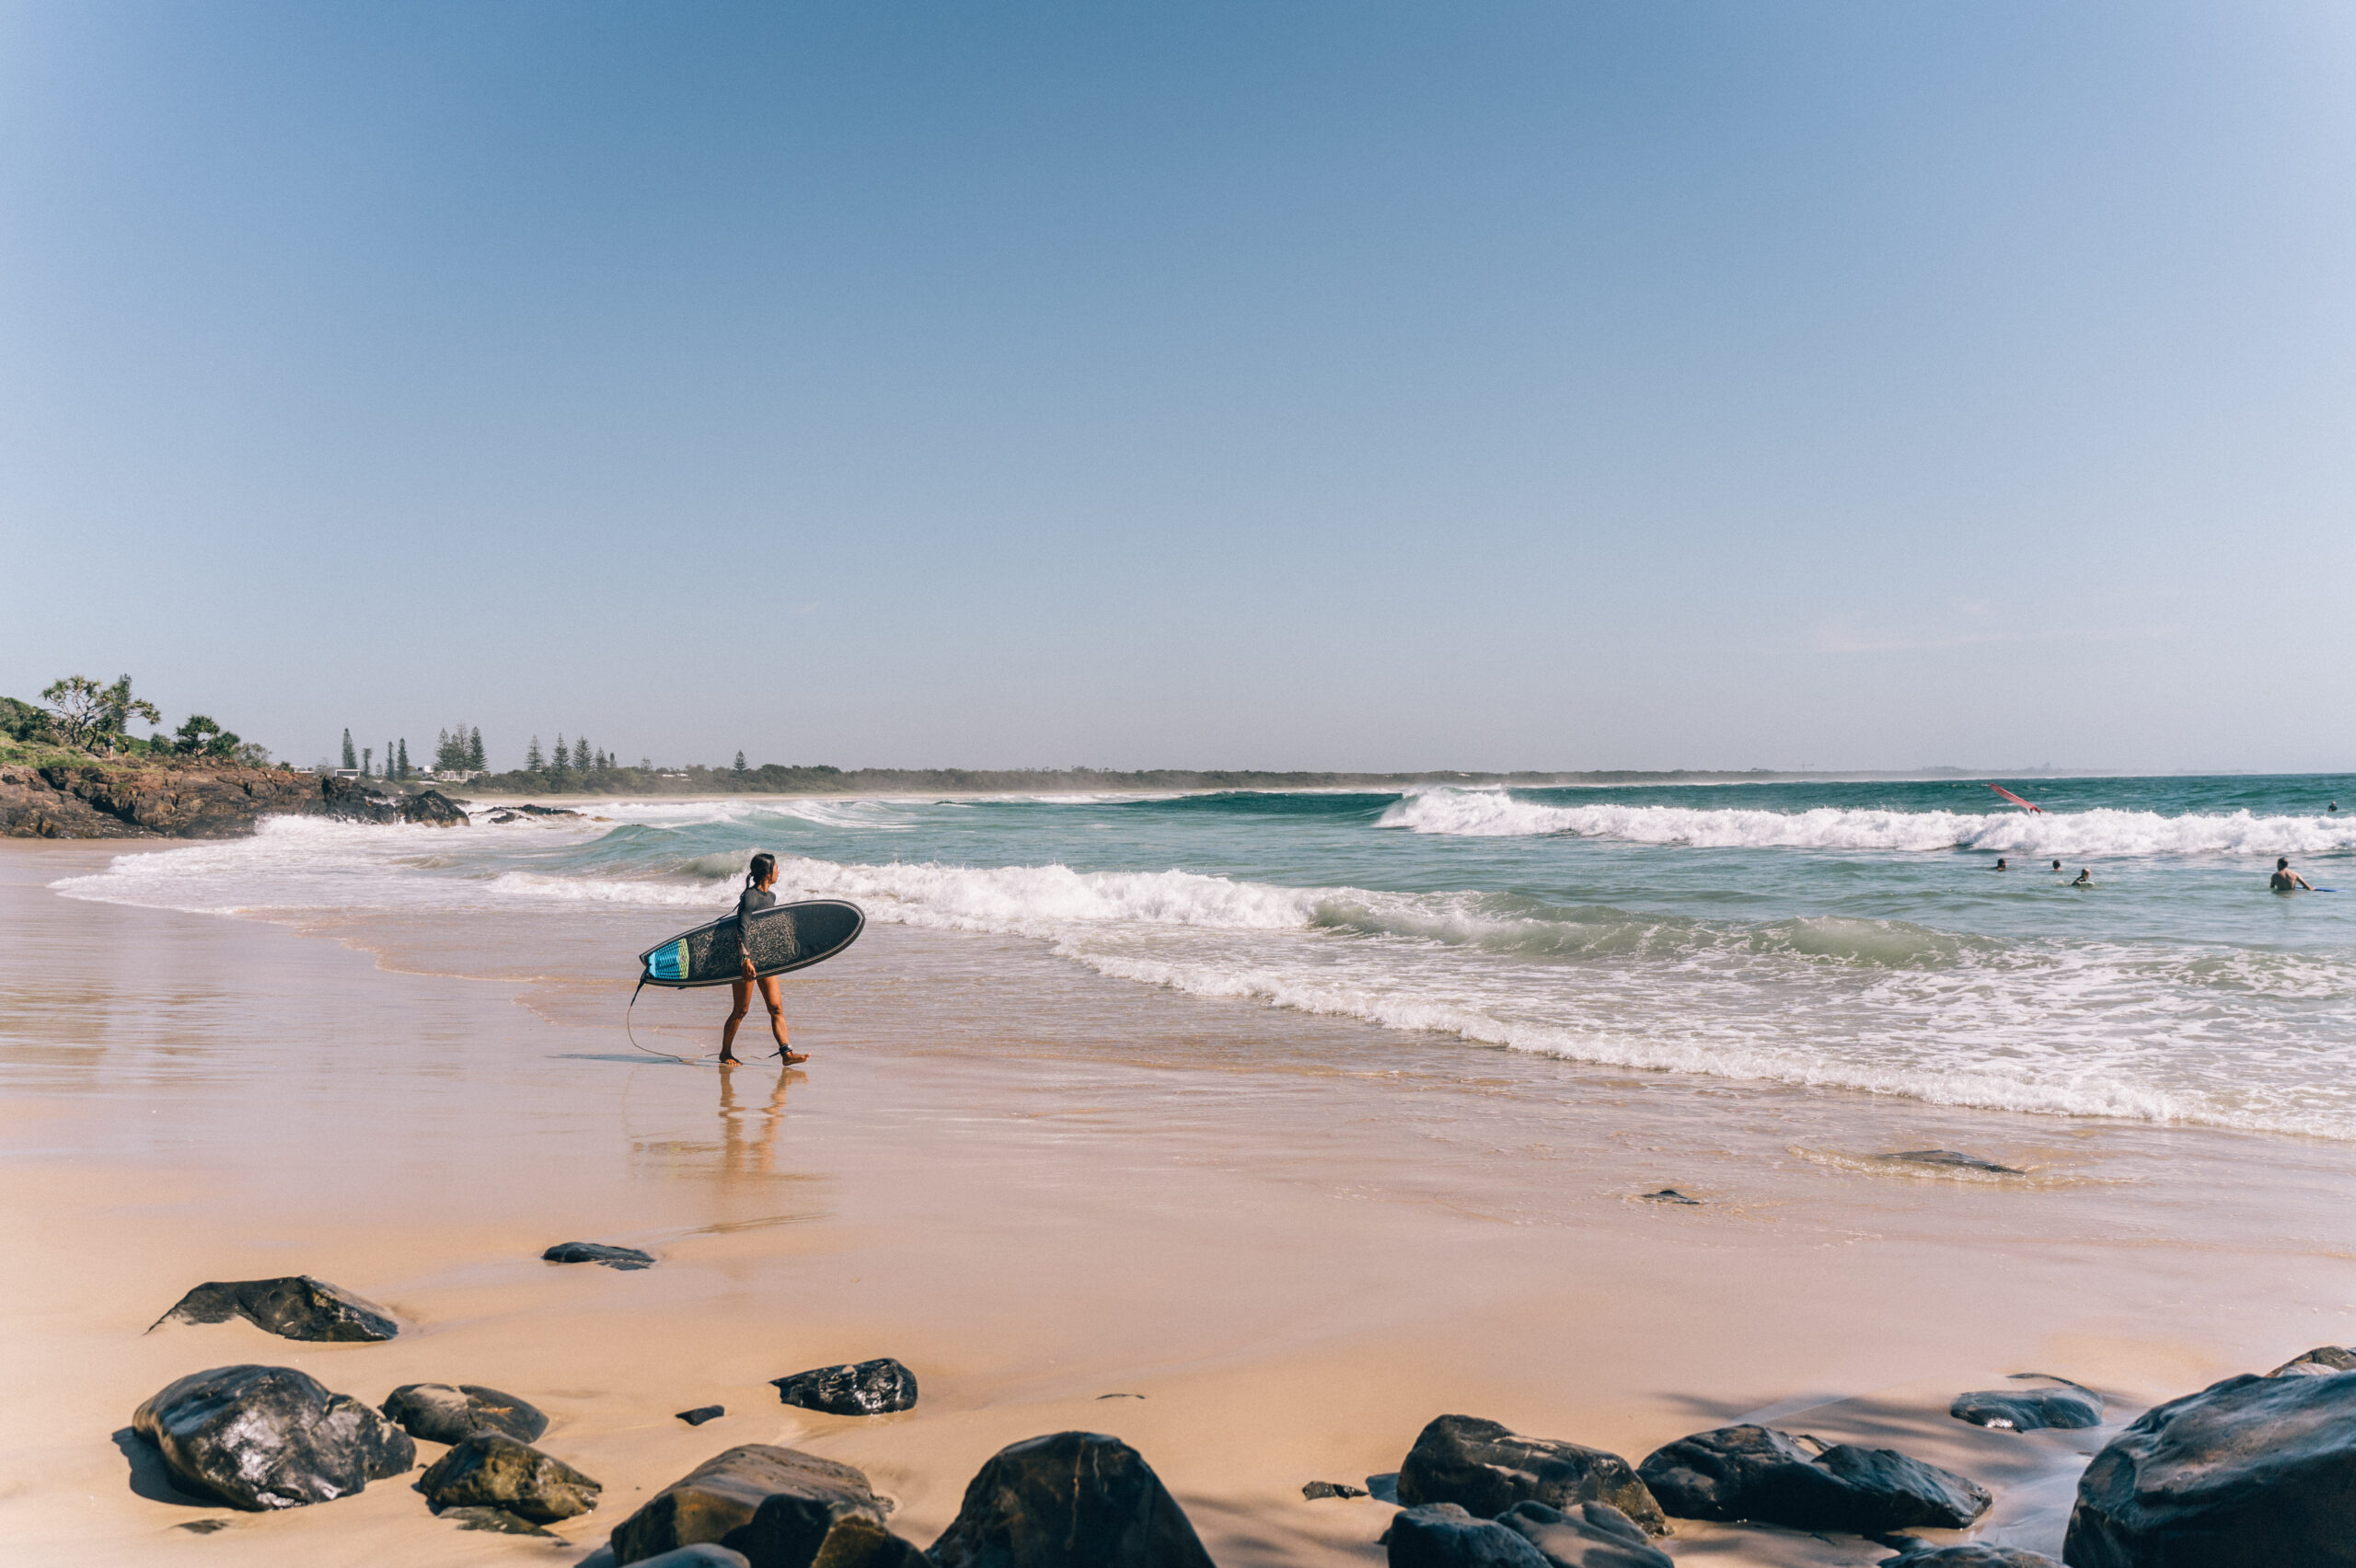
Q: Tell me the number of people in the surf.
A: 5